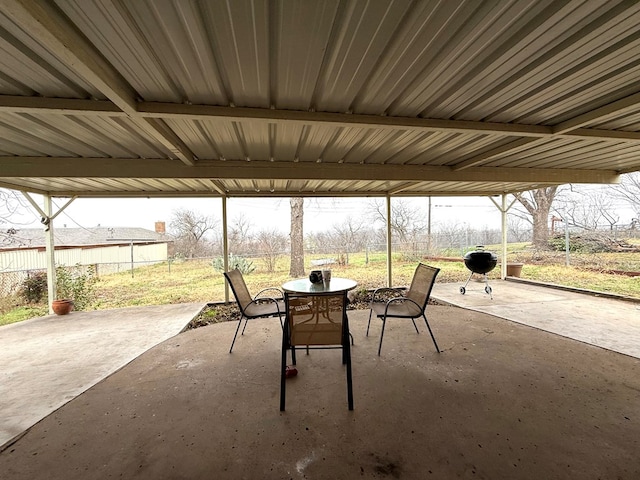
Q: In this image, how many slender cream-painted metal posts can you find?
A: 4